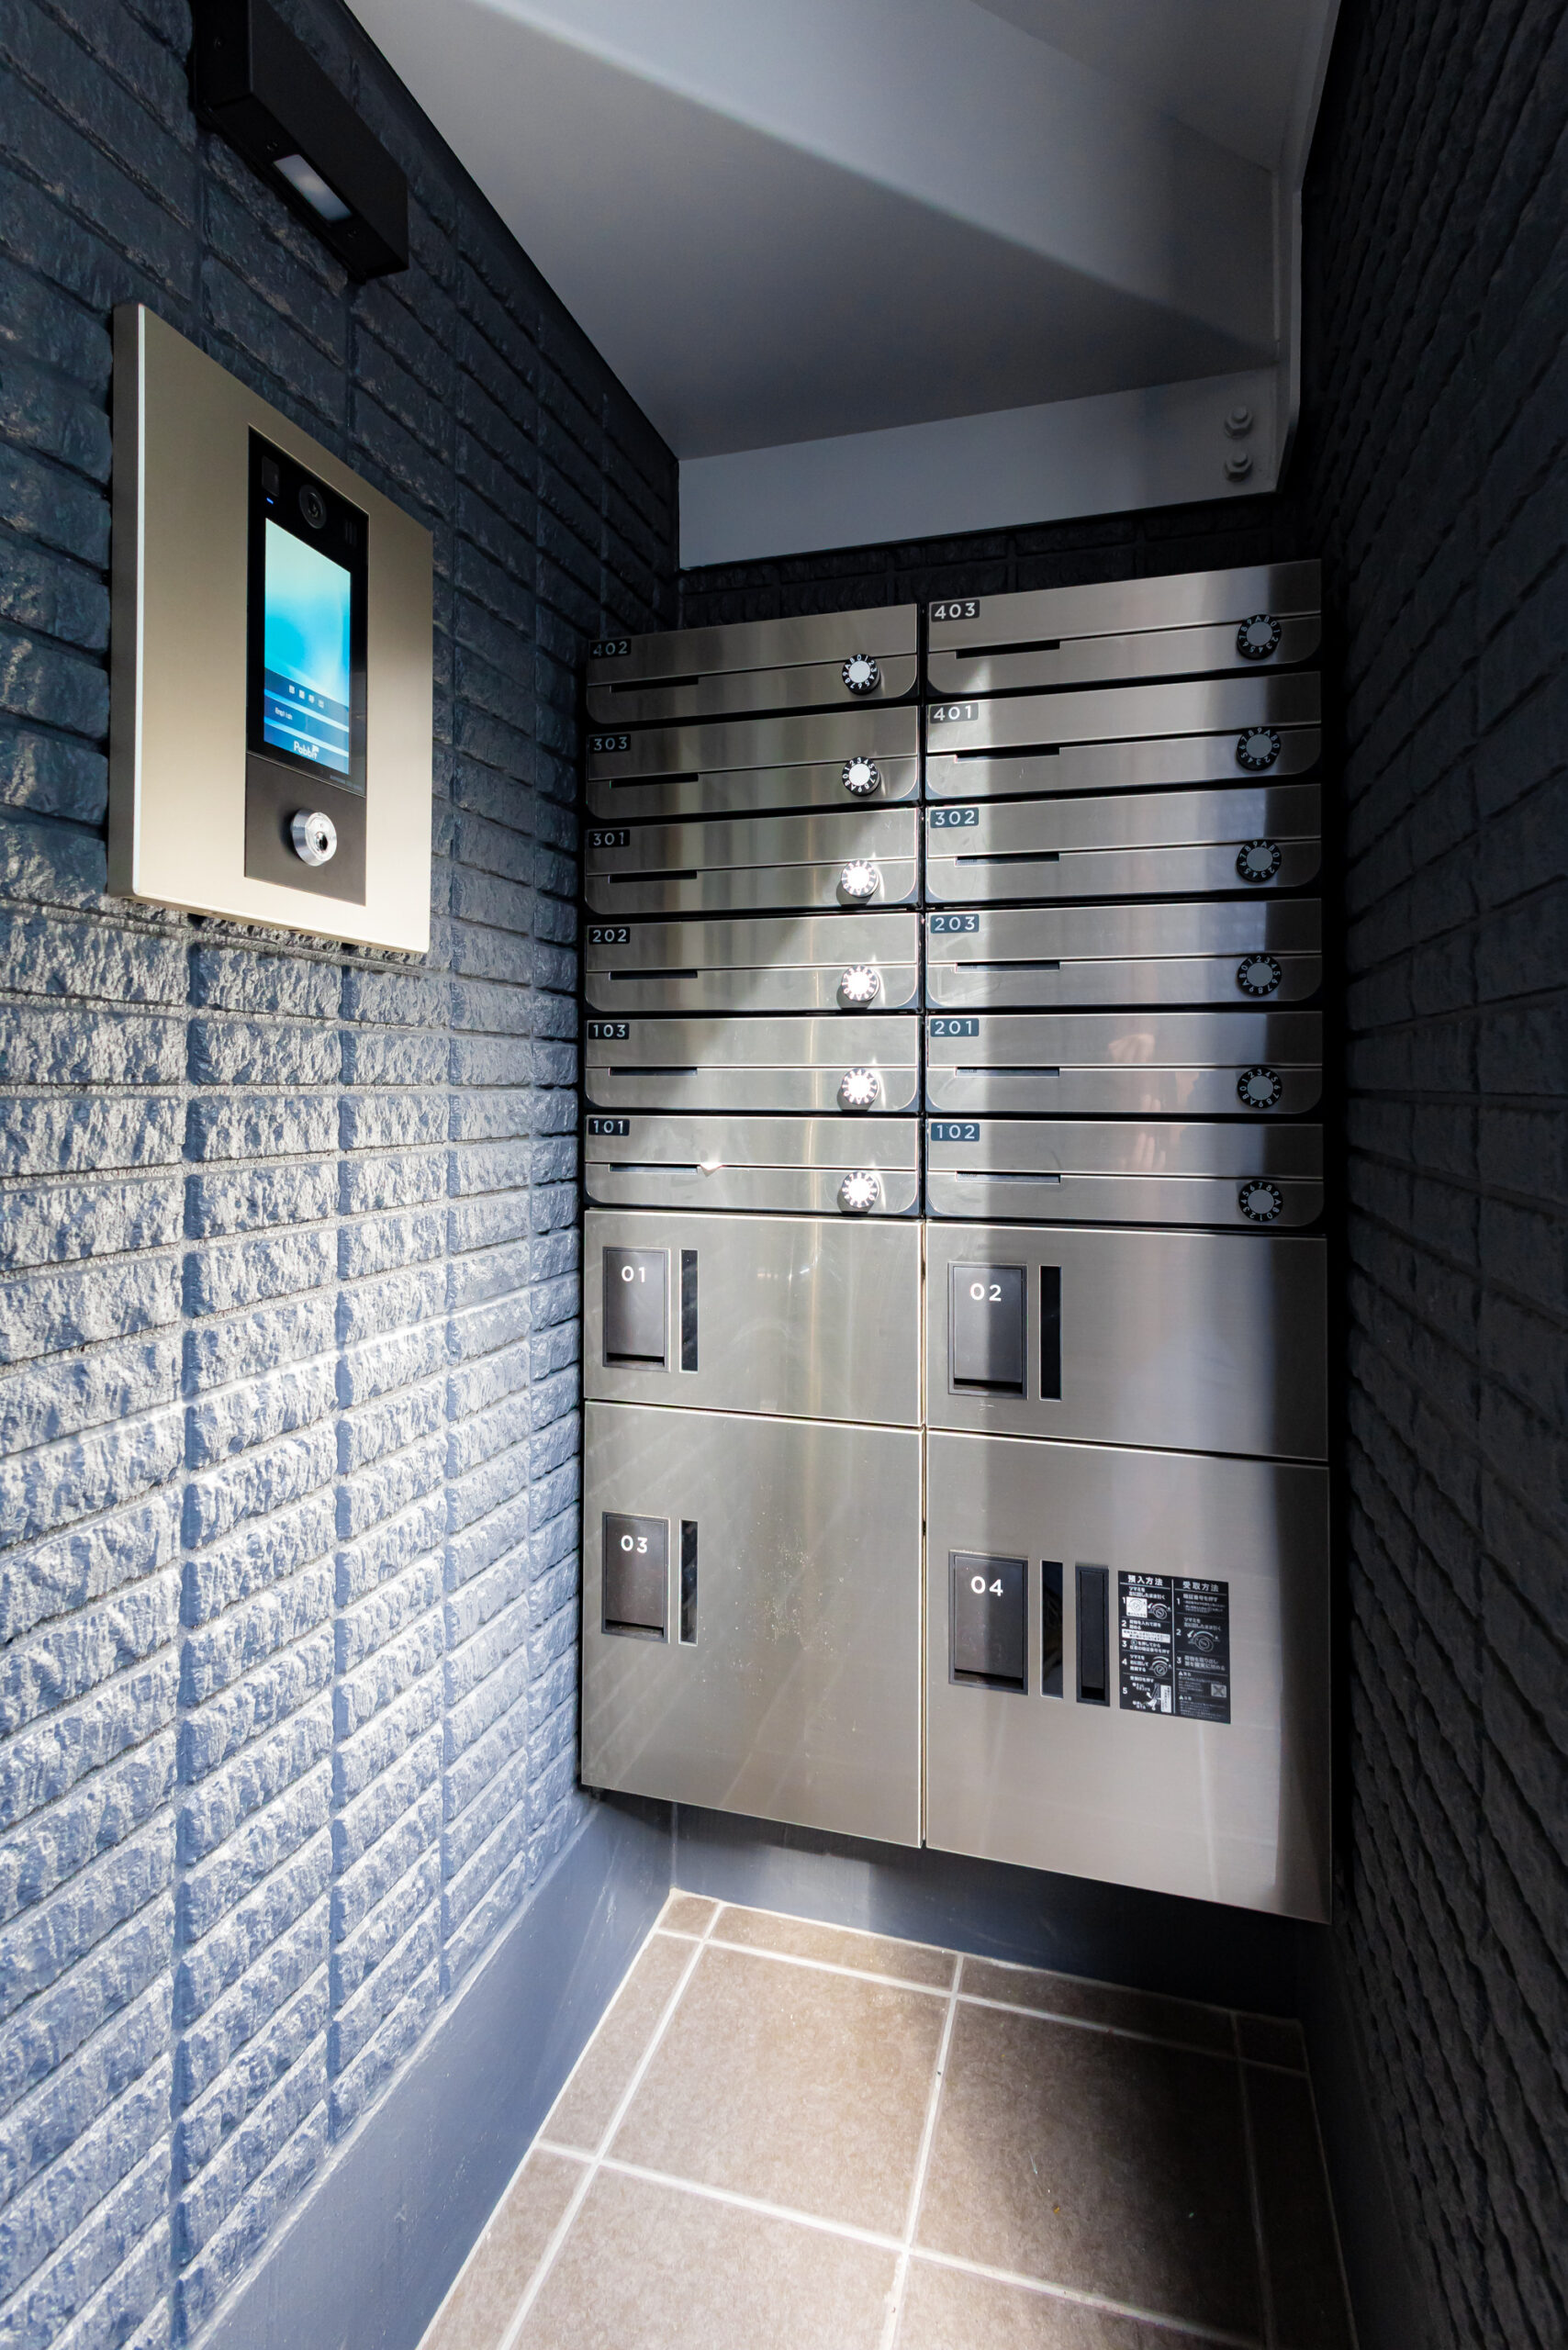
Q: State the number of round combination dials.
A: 12